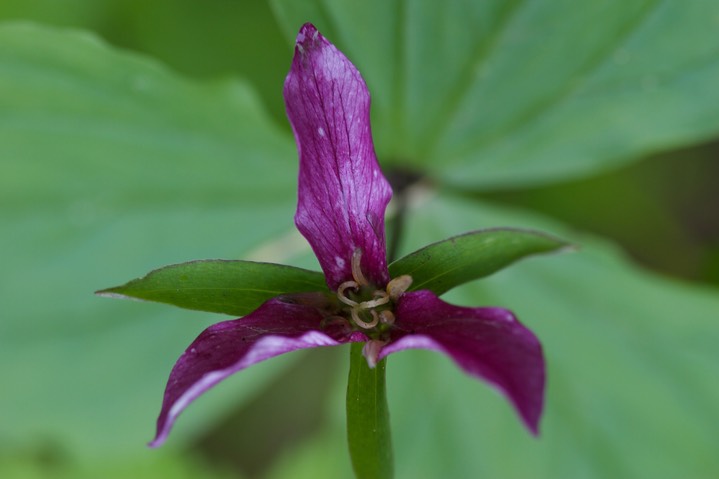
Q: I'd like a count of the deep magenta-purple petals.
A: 3